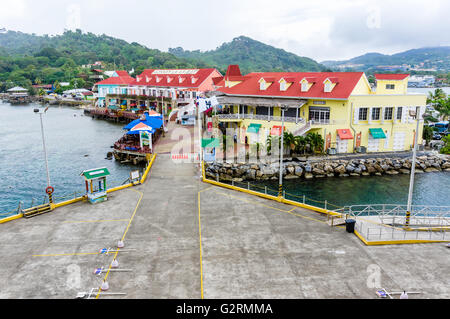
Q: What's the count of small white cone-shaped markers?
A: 4